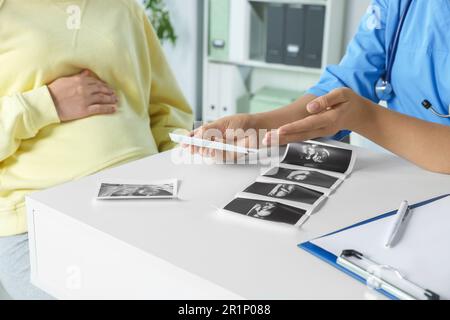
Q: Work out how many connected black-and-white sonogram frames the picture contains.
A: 4